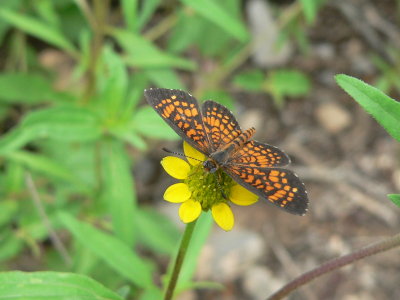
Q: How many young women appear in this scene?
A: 0